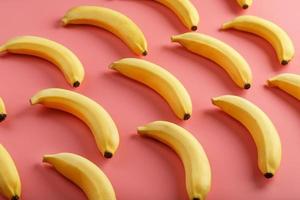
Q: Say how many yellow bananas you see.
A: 14